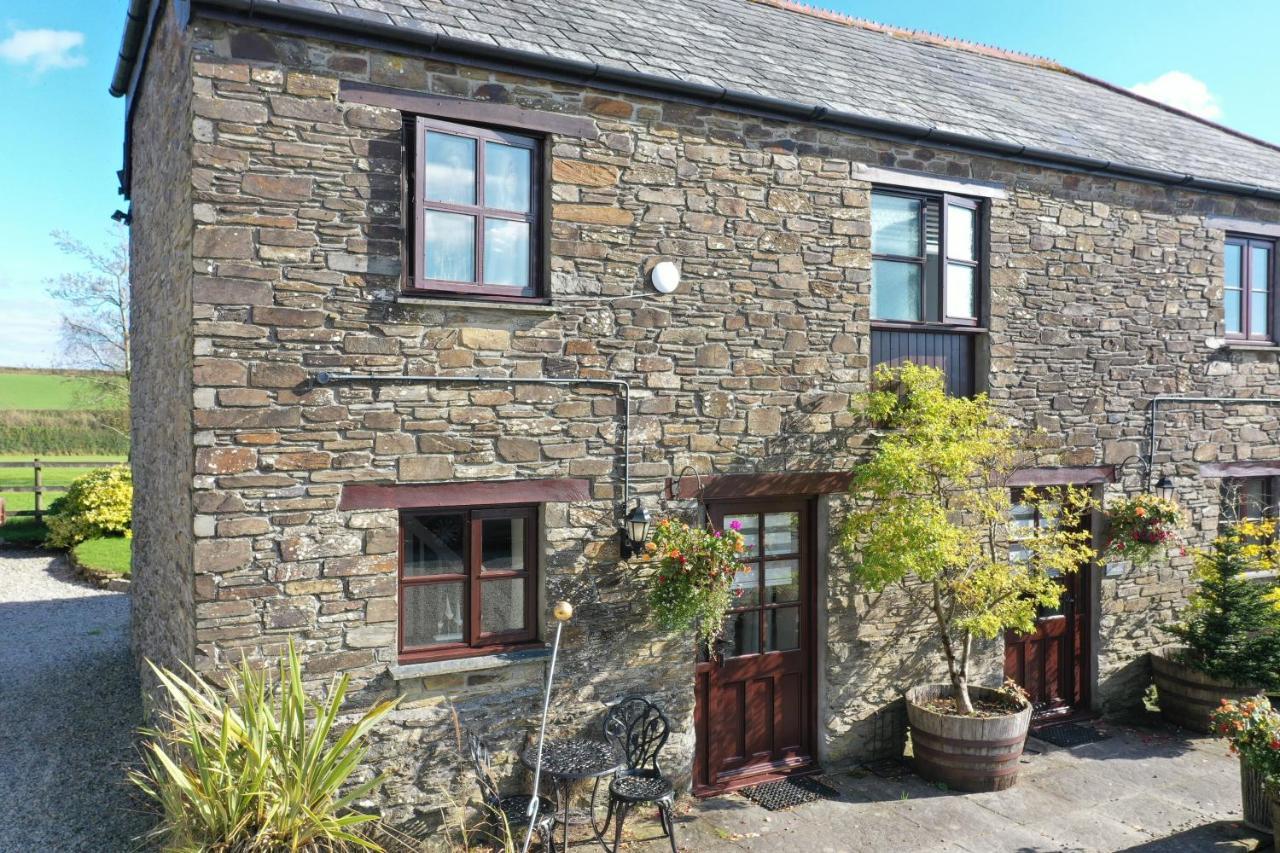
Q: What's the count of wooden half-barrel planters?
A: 2